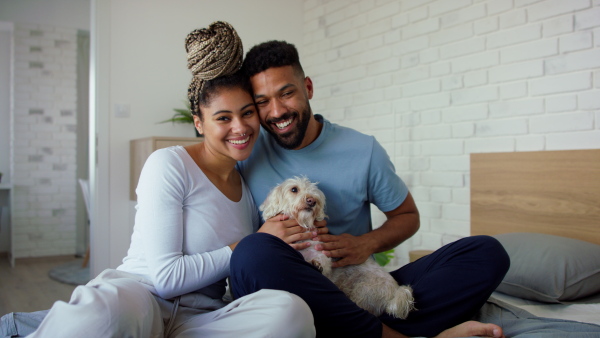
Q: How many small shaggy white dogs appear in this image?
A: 1